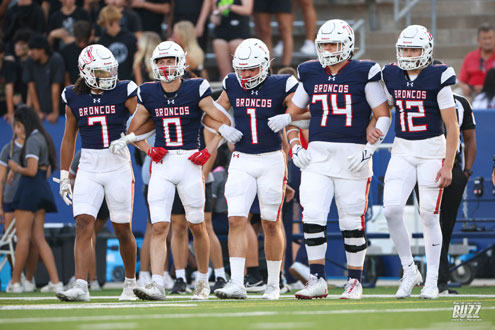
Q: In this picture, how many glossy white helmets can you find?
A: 5